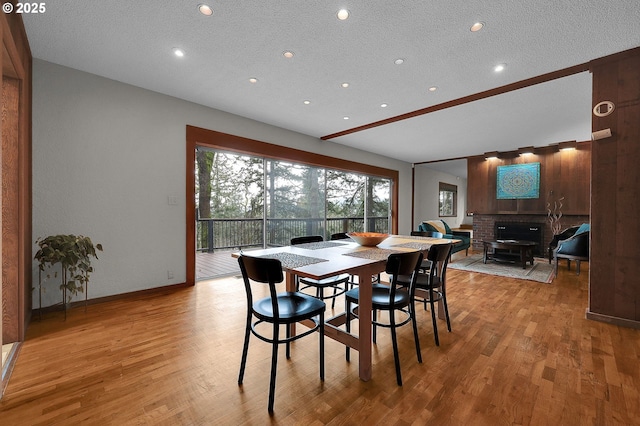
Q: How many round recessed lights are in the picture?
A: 13